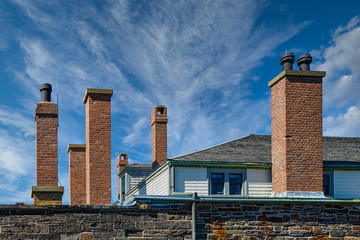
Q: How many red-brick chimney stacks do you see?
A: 6